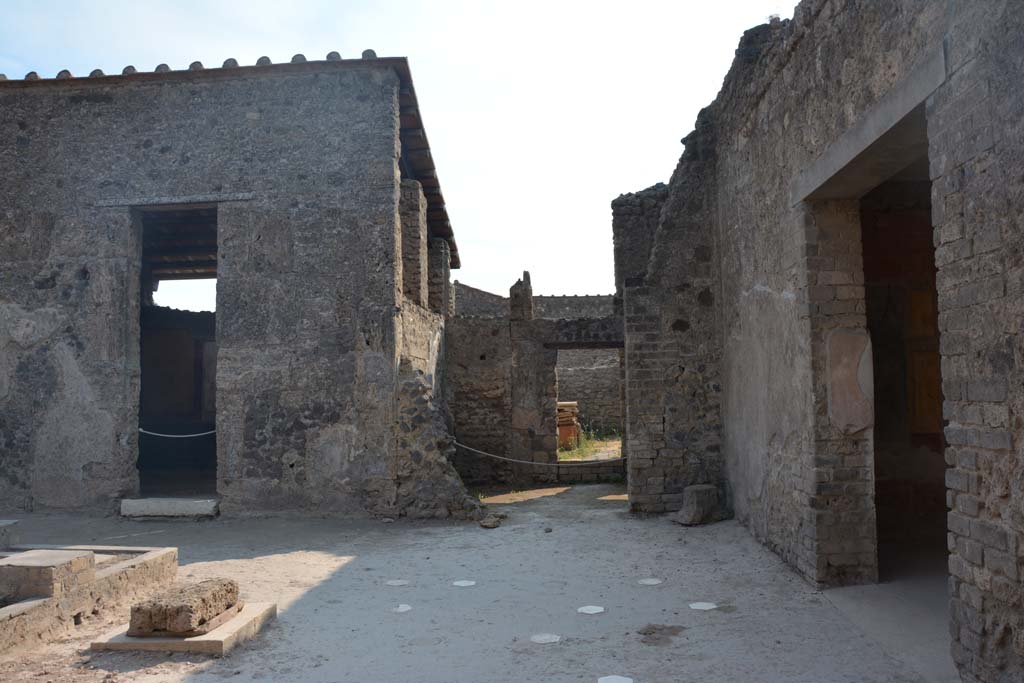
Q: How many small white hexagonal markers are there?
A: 8